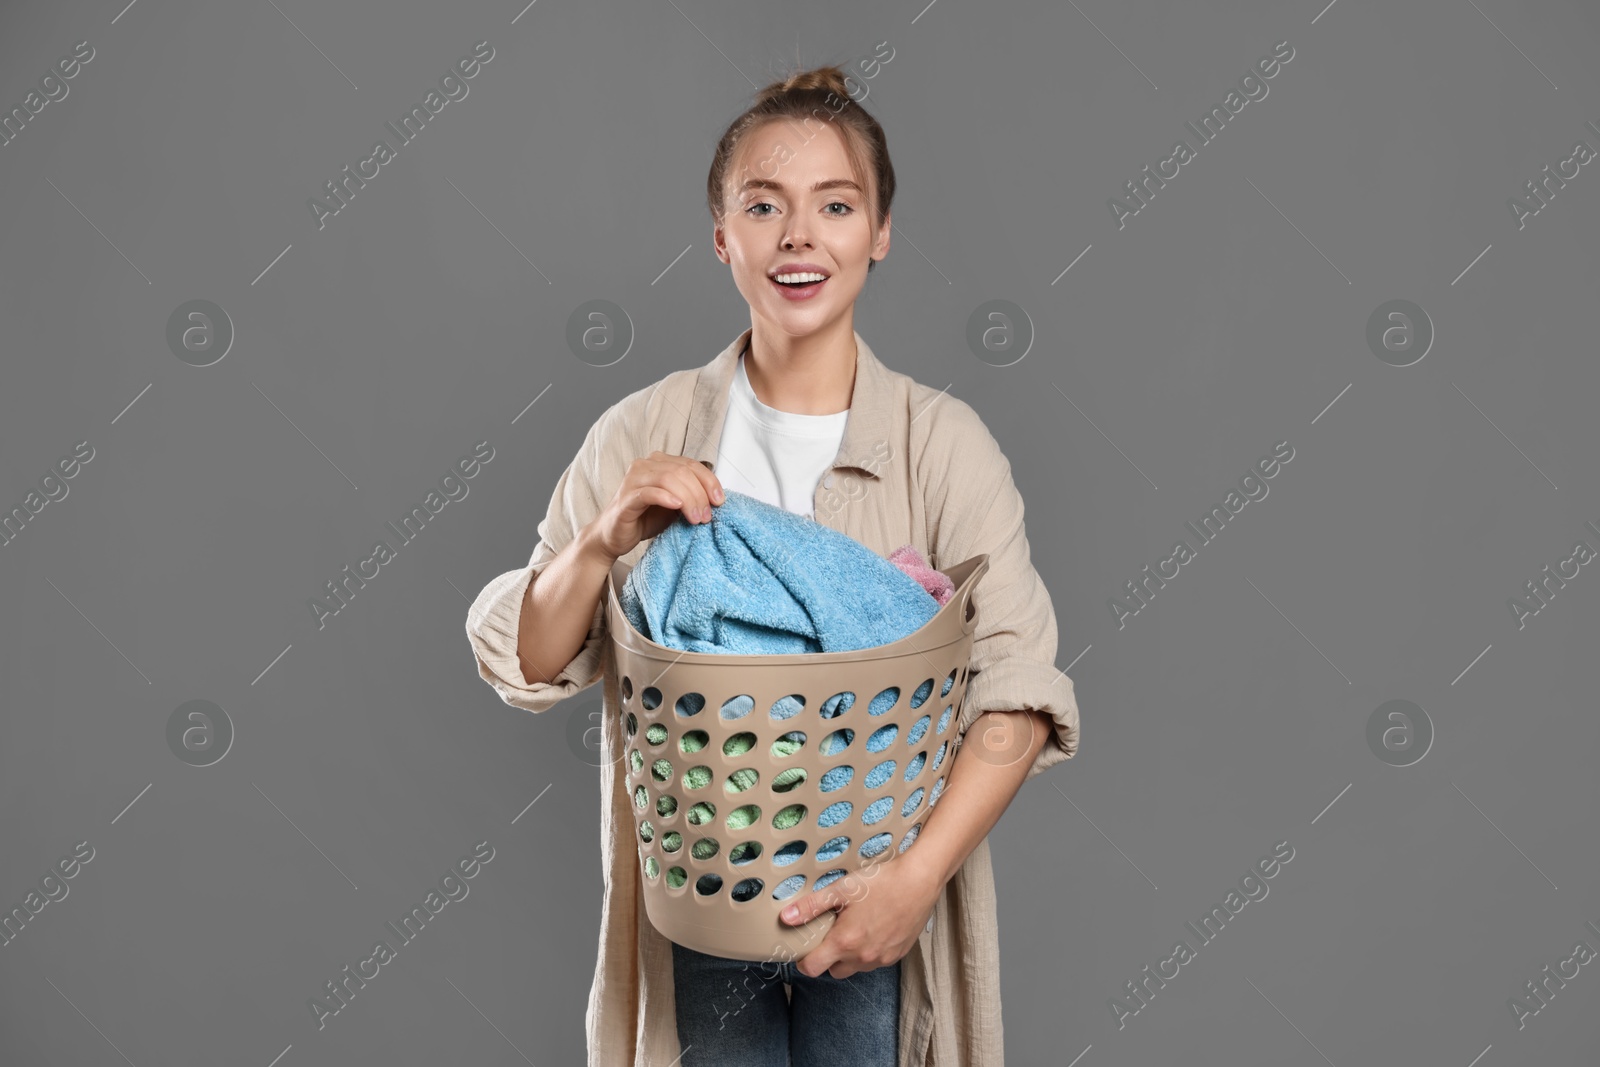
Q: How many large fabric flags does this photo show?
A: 0